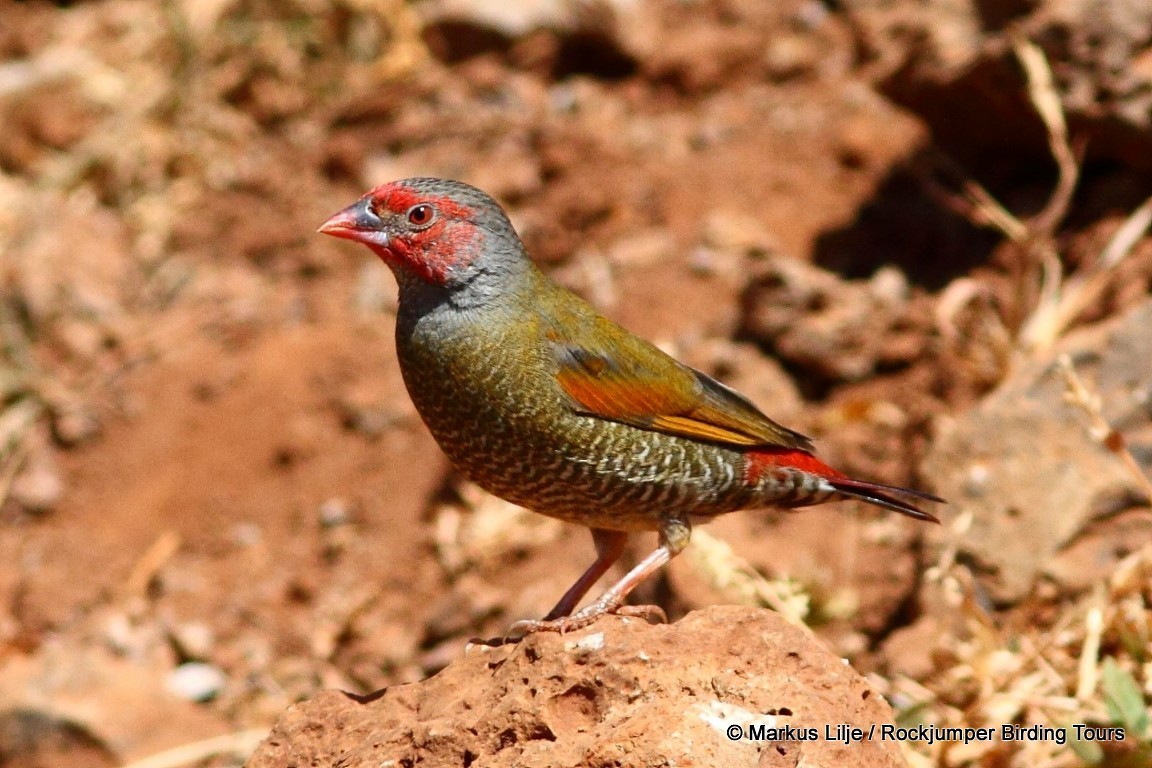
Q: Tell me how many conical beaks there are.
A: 1